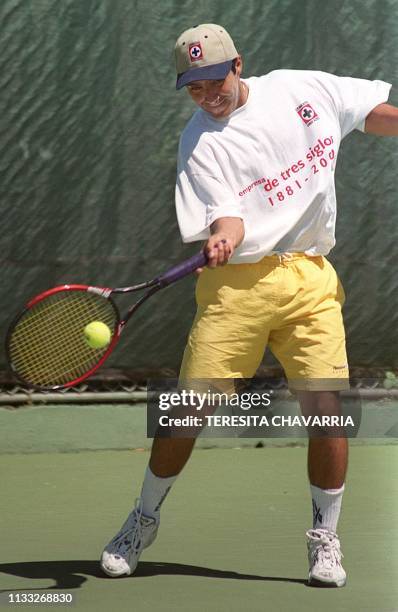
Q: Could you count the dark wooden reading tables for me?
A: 0